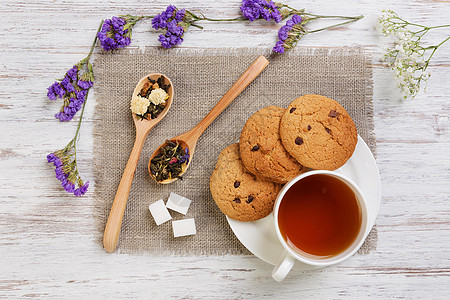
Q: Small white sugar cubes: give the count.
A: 3